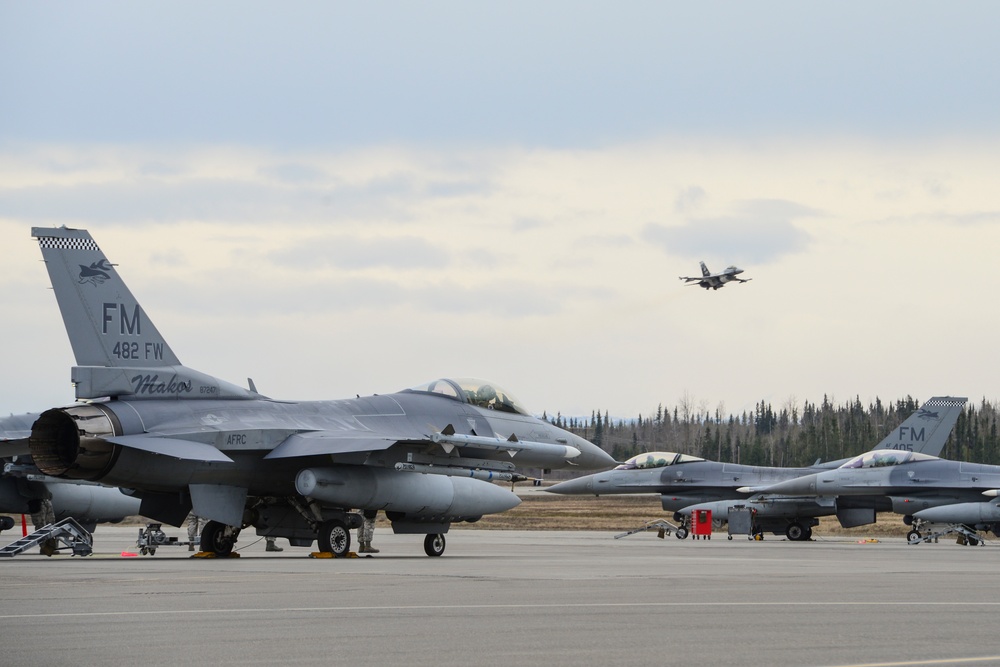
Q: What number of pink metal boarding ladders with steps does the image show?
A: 0